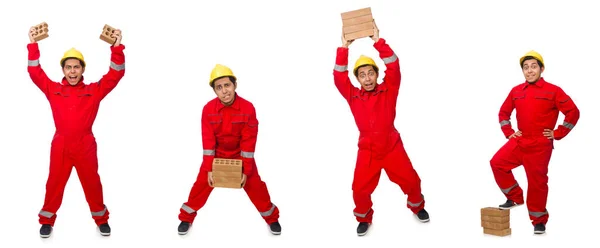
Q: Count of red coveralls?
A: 4